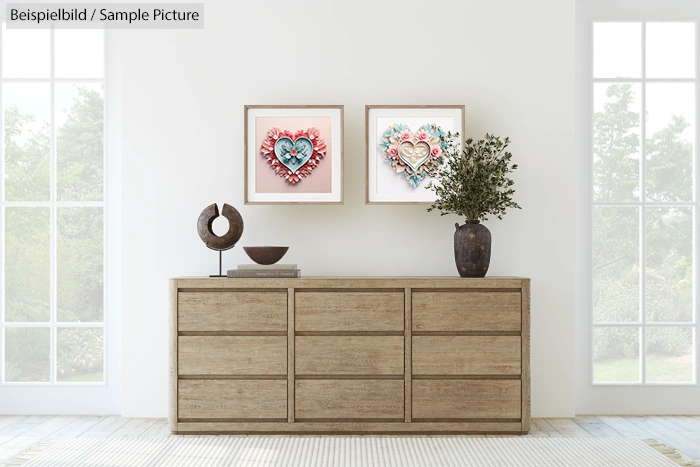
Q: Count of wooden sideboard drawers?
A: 9